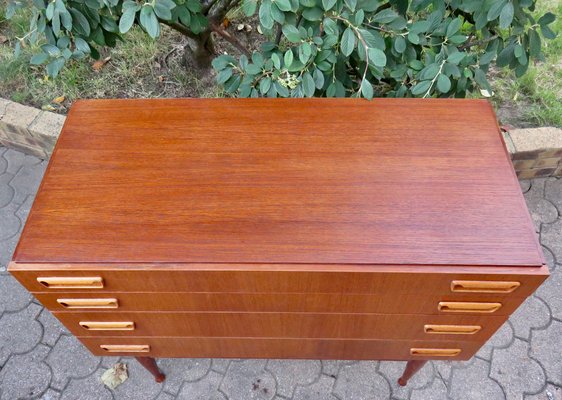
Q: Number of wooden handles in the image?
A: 8